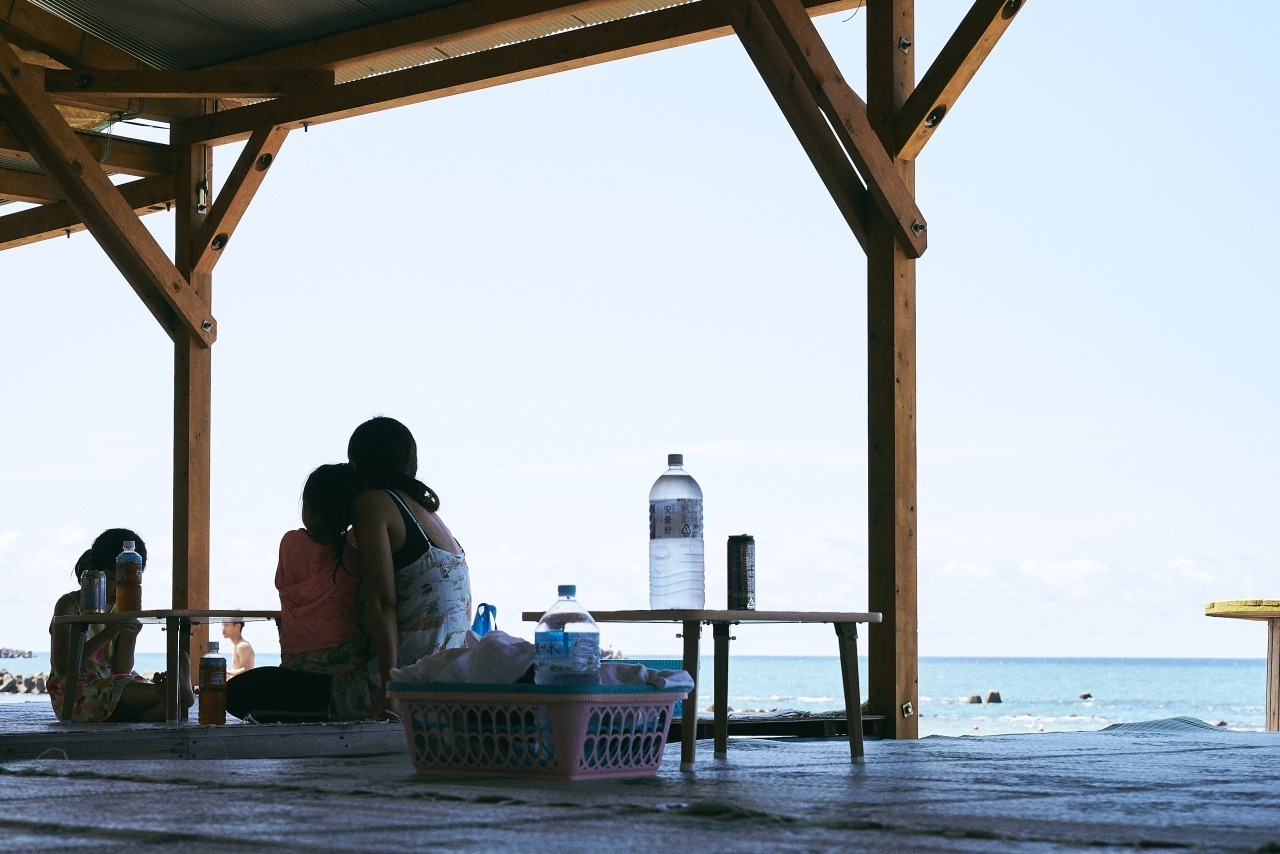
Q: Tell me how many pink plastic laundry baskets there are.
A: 1